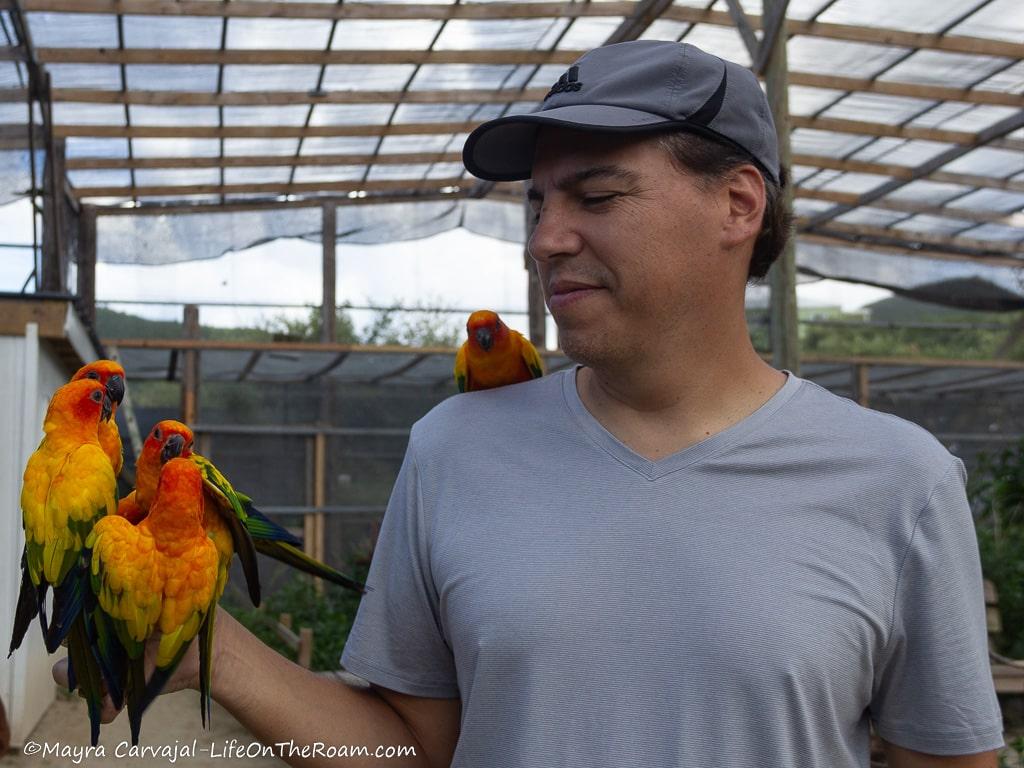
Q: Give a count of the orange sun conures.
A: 5